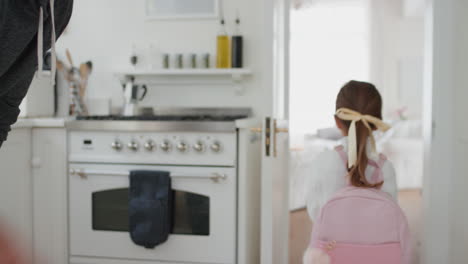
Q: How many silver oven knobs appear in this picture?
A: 7